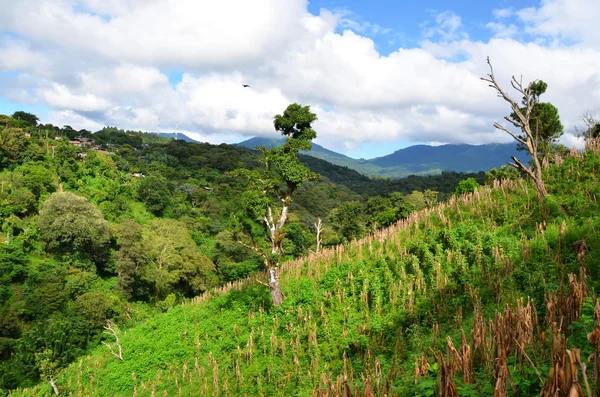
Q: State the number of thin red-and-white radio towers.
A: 2